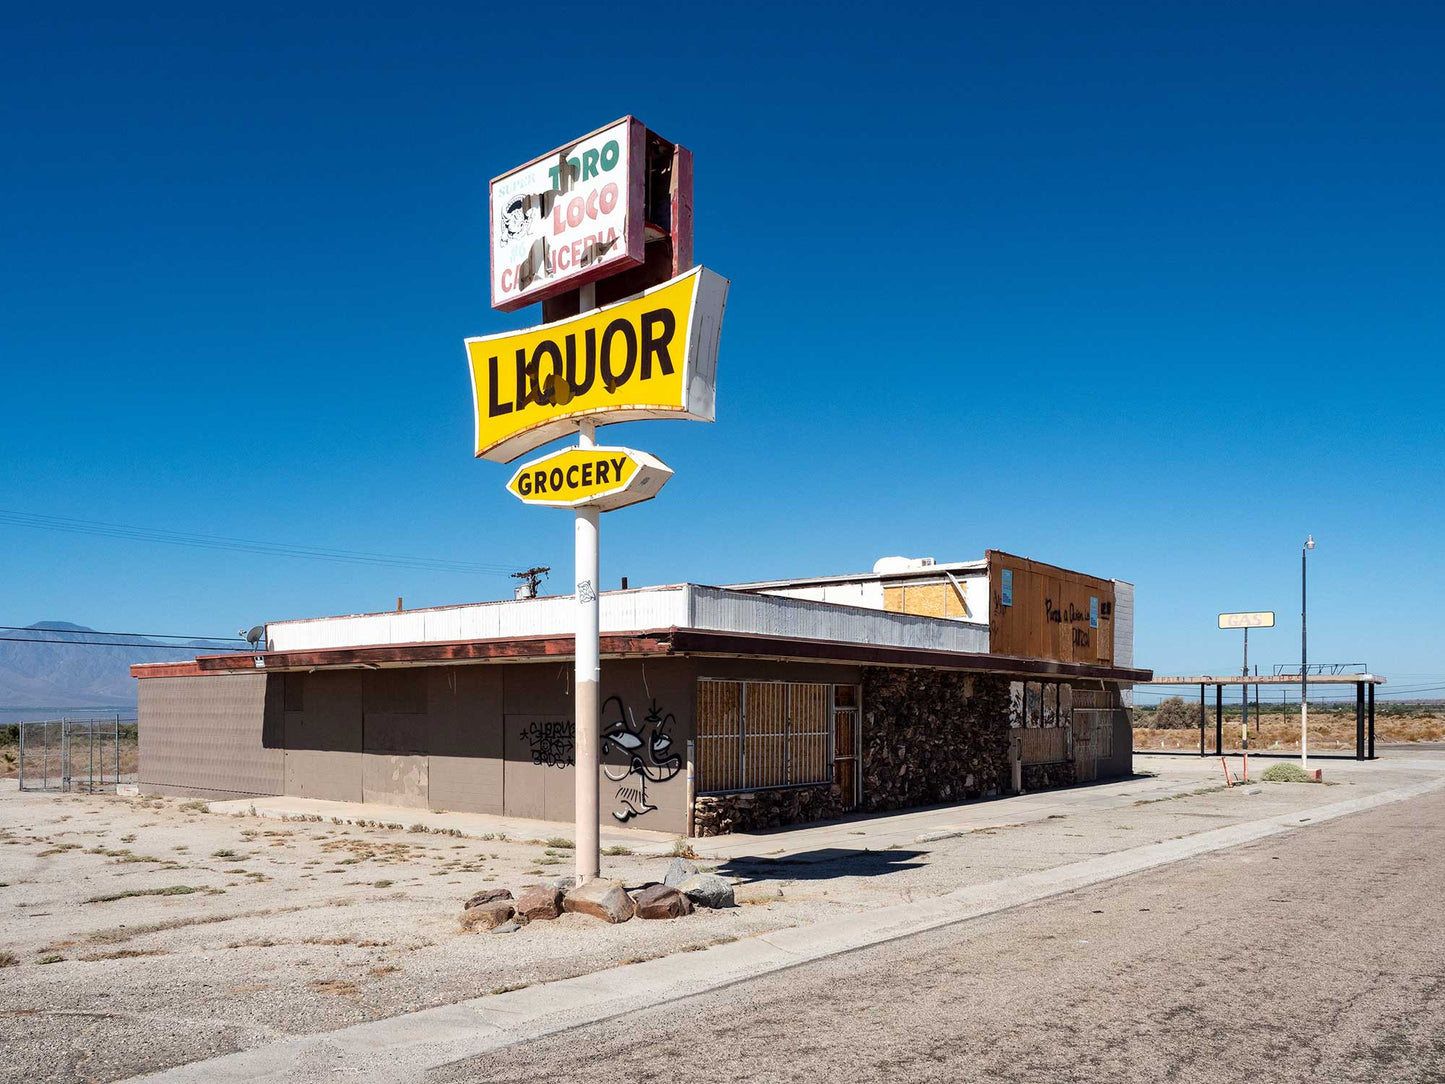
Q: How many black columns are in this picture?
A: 4